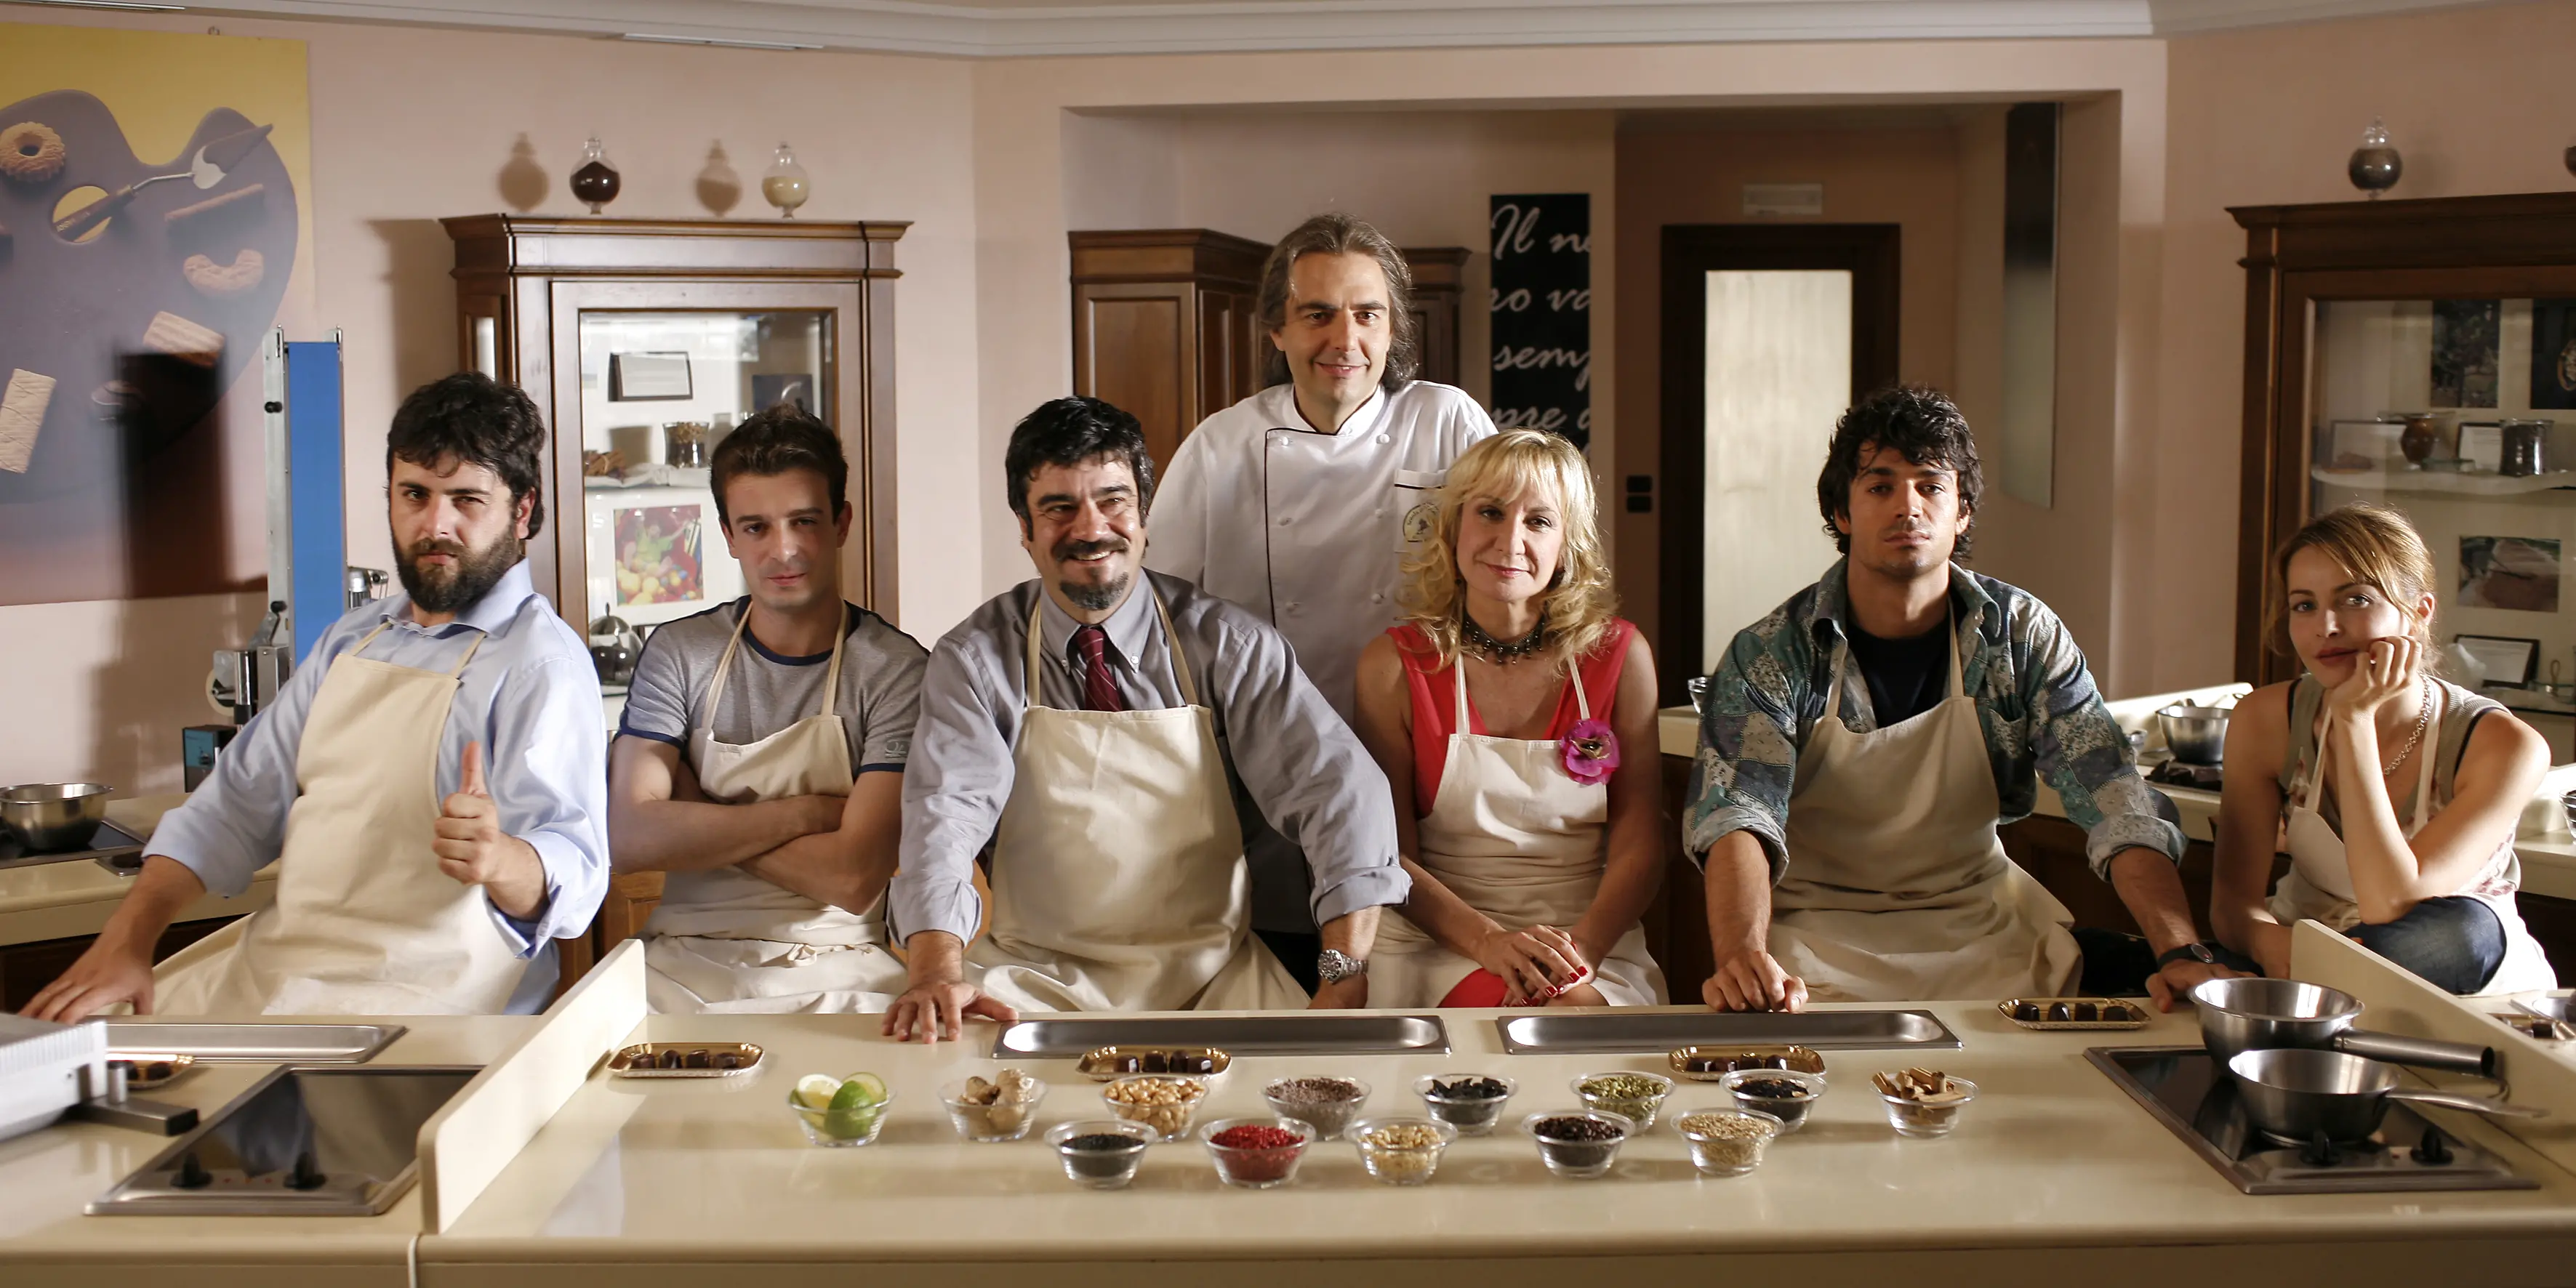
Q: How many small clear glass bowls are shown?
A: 13